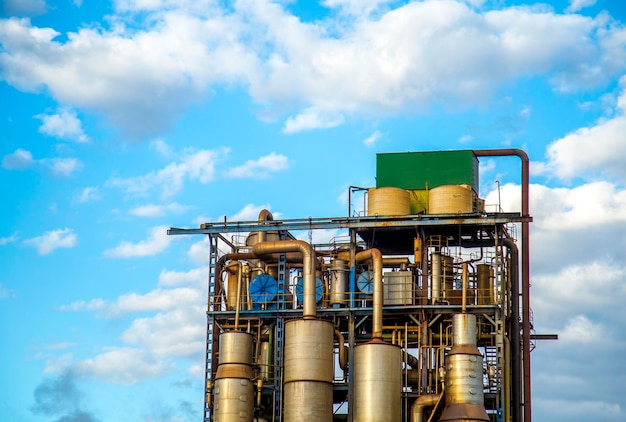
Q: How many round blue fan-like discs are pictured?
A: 3